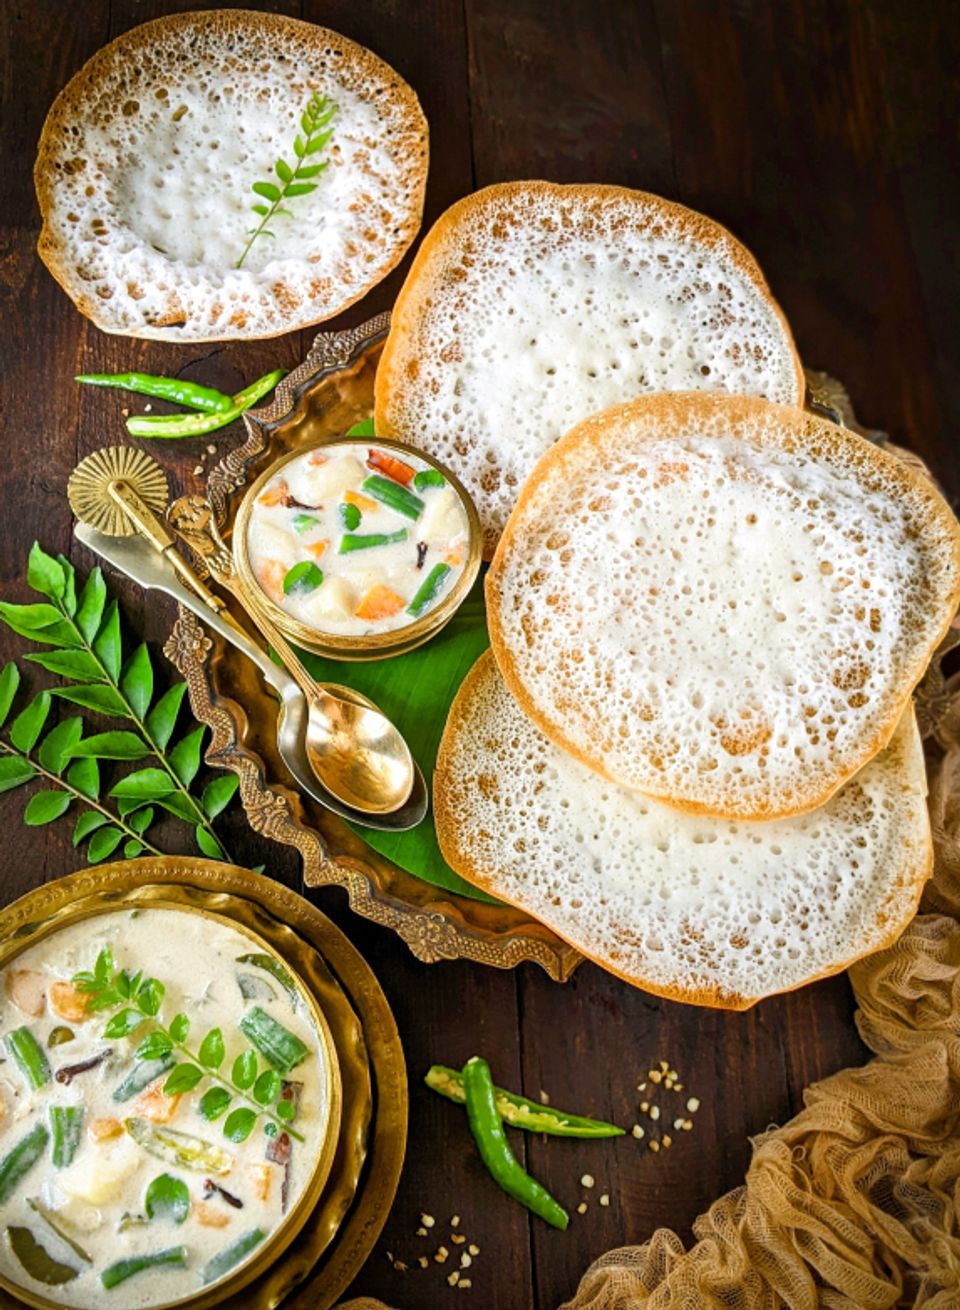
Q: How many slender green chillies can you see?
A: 4